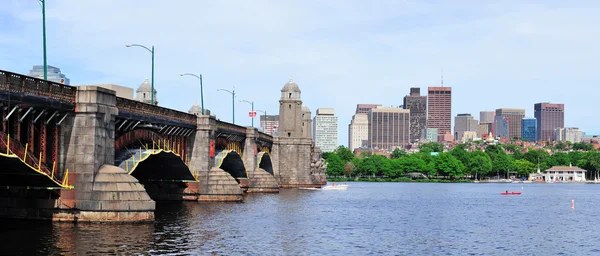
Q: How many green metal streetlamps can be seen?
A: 6